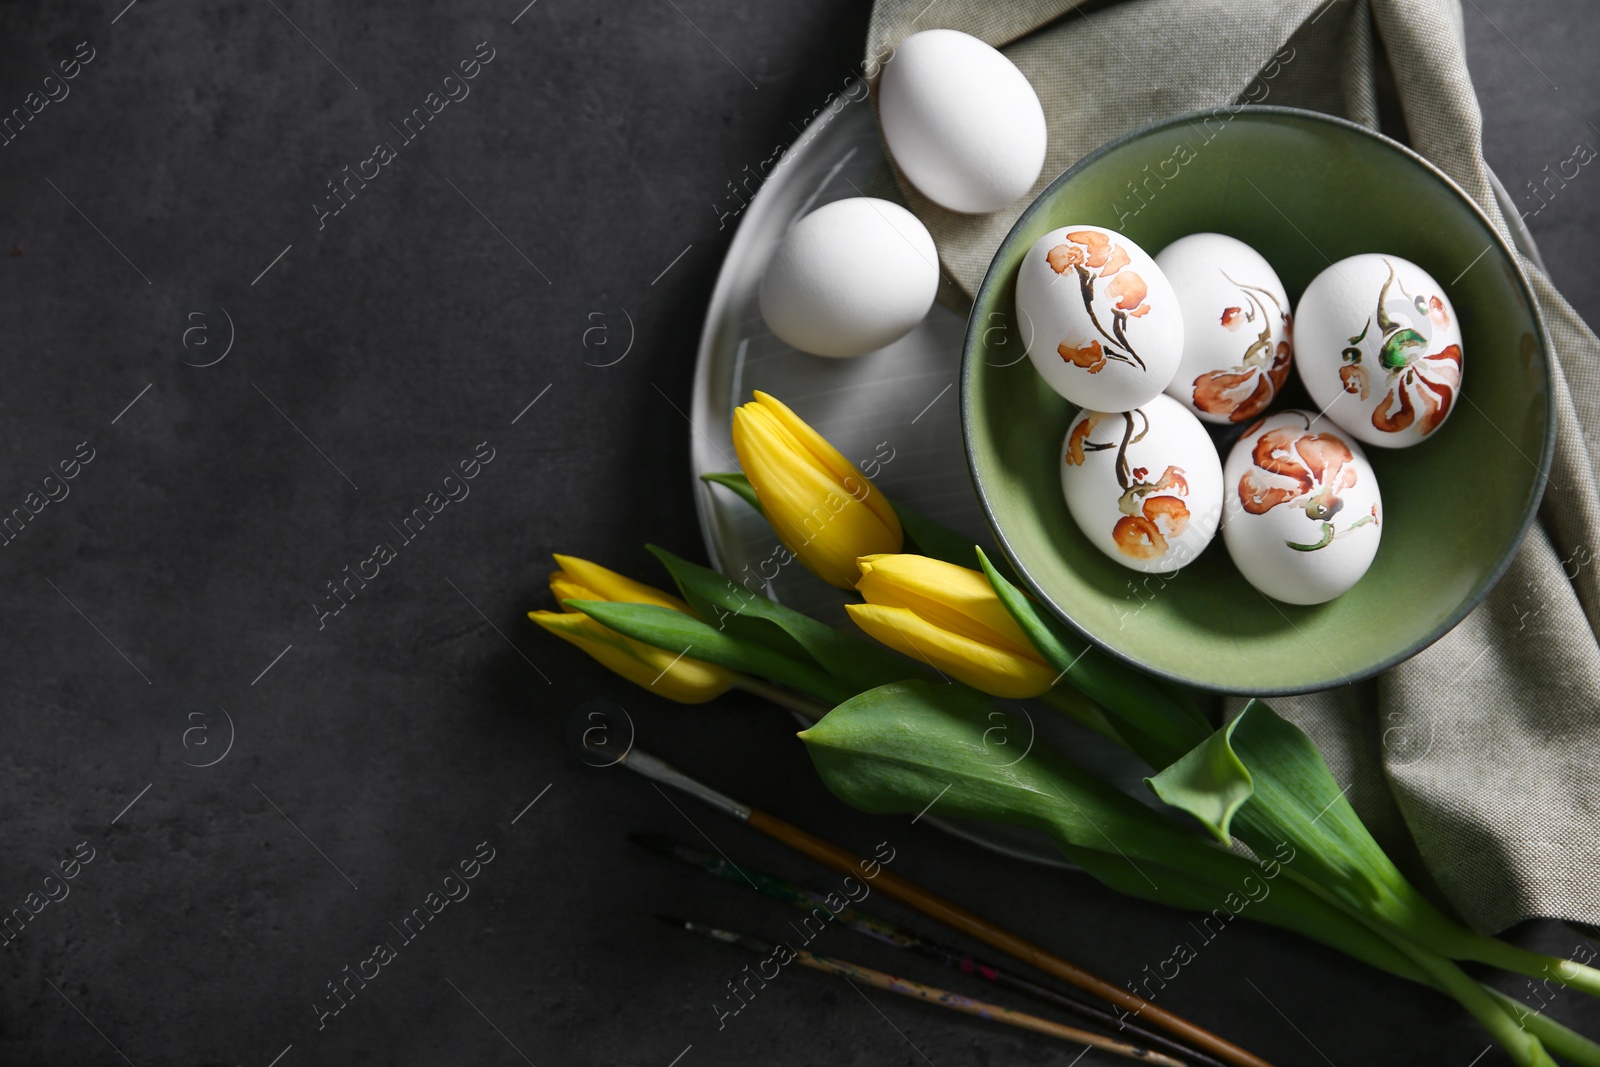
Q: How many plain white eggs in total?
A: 2